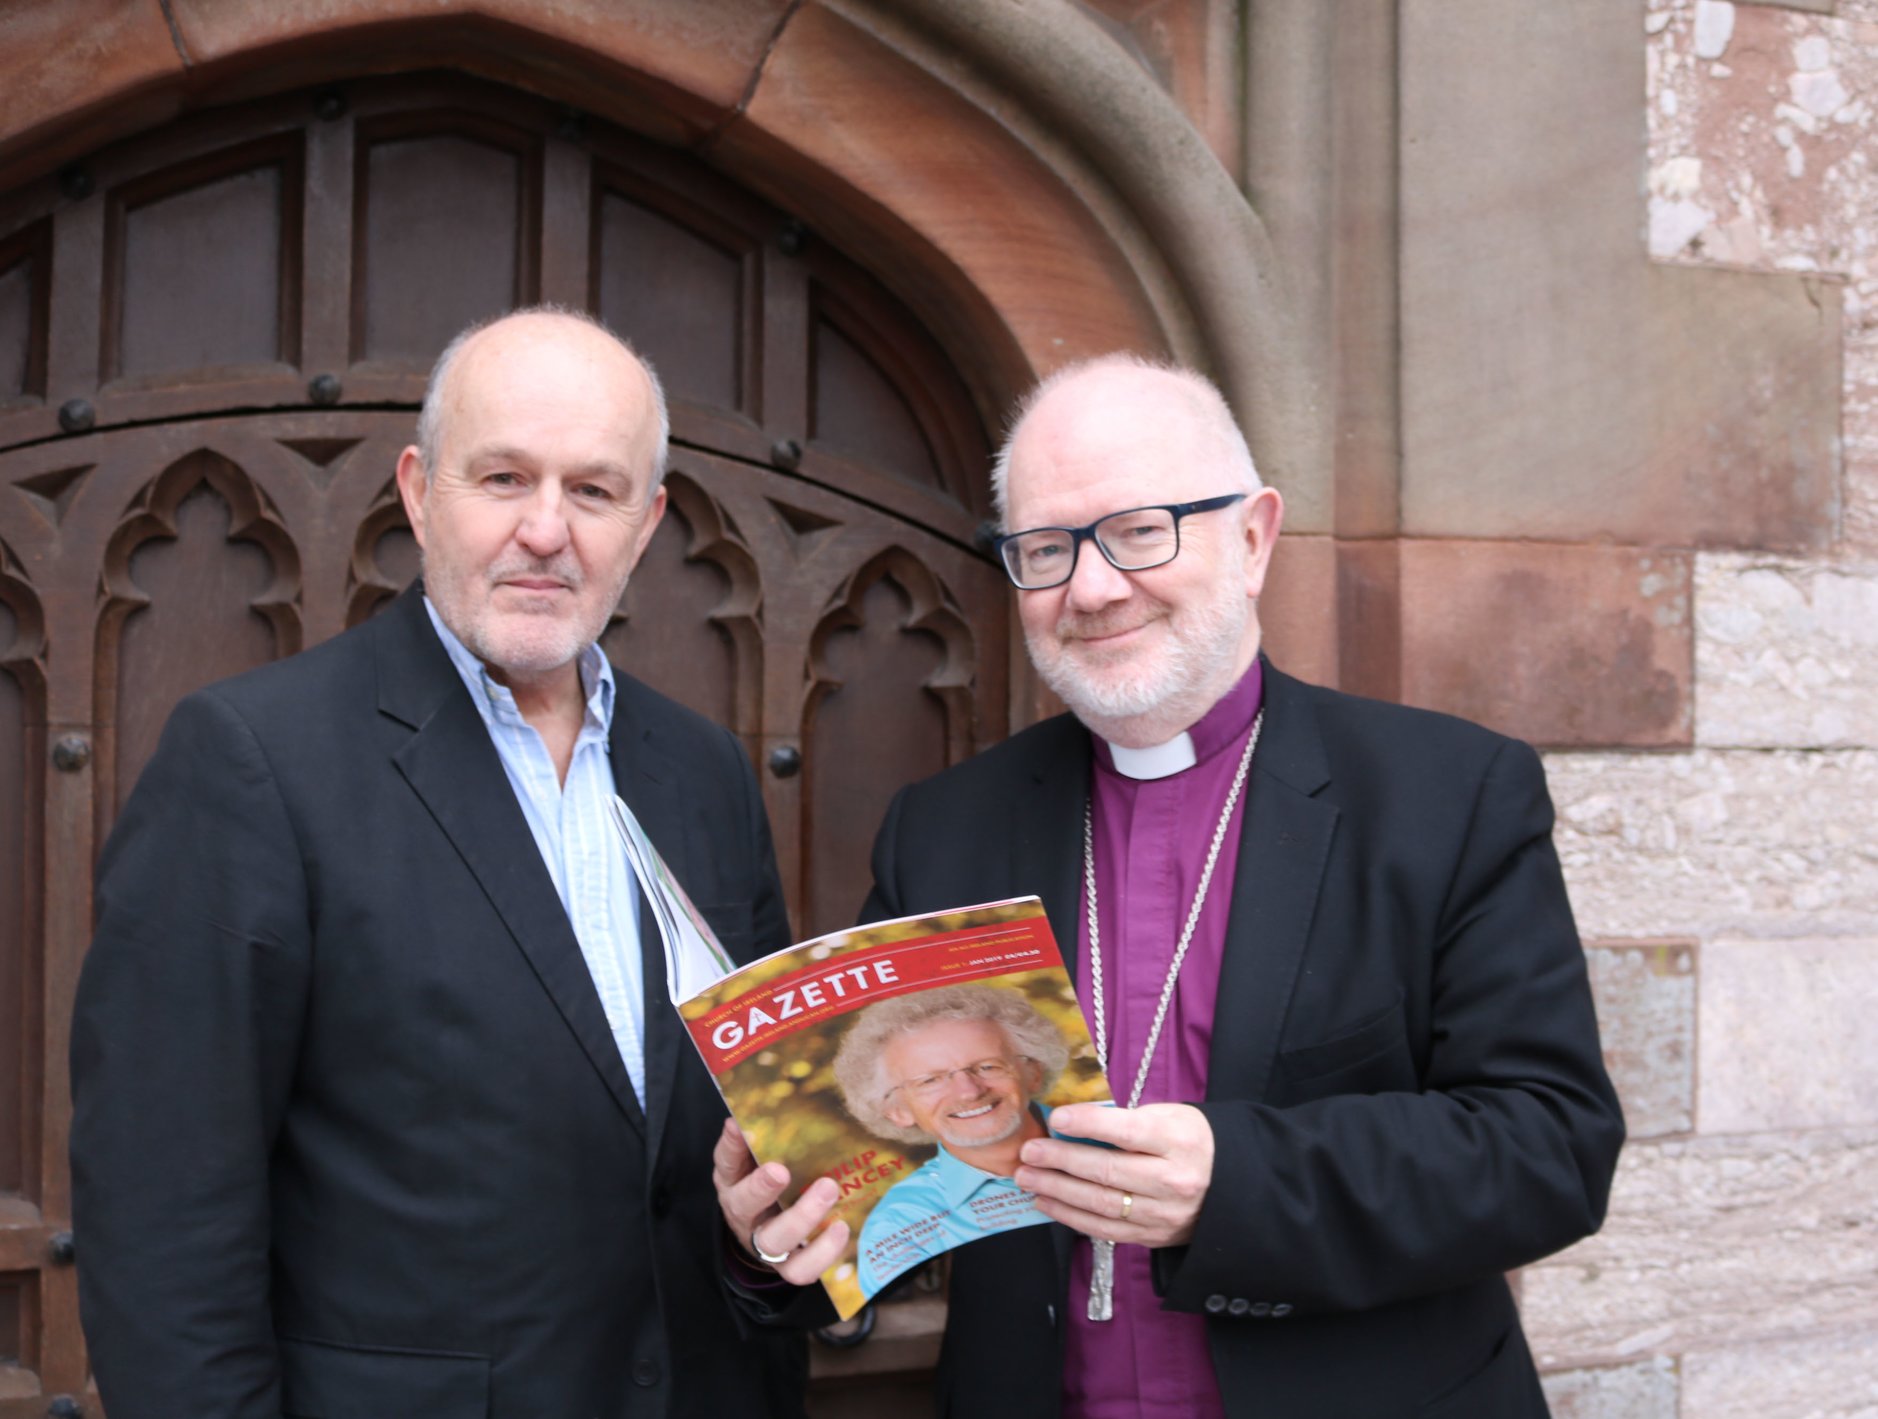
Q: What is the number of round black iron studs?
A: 12